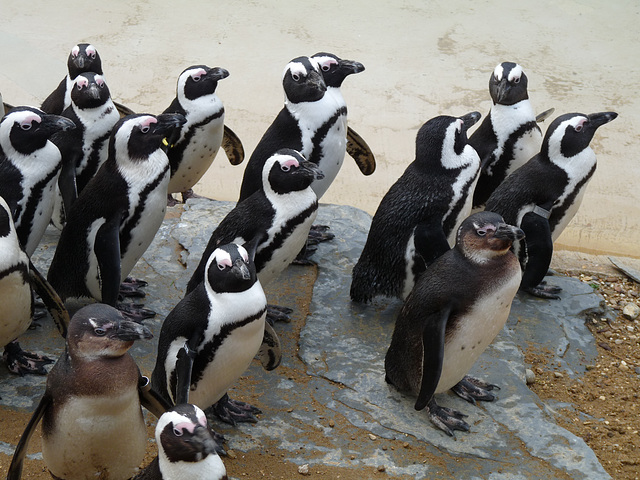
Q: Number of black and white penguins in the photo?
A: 14